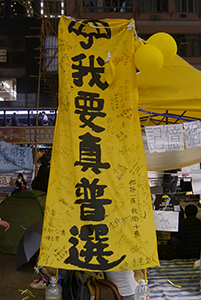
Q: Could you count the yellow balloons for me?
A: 2